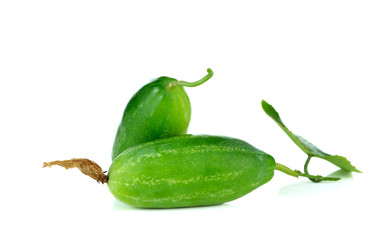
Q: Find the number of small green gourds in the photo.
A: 2